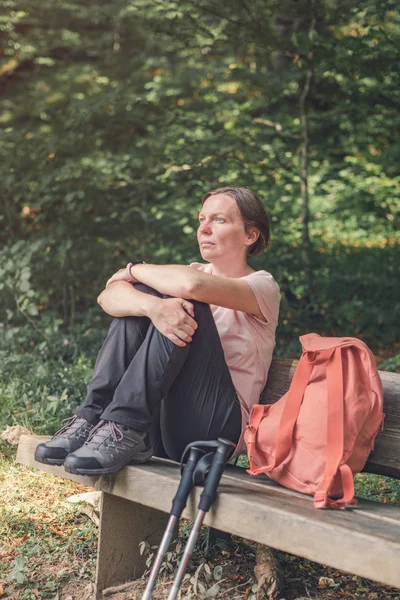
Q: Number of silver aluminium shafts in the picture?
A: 2